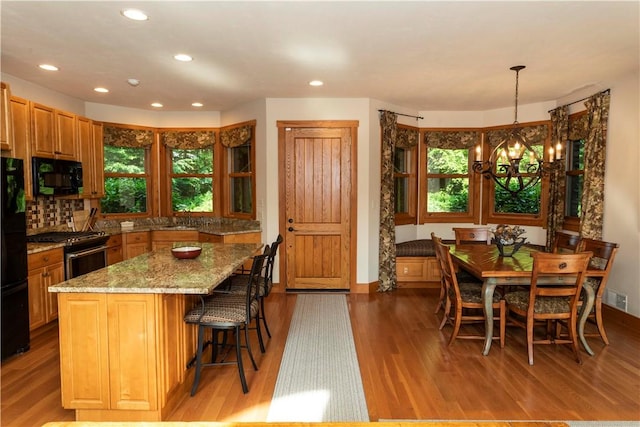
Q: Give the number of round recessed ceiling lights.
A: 7